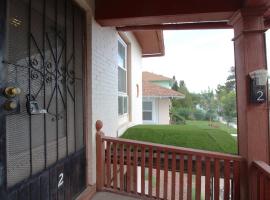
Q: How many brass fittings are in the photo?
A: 2